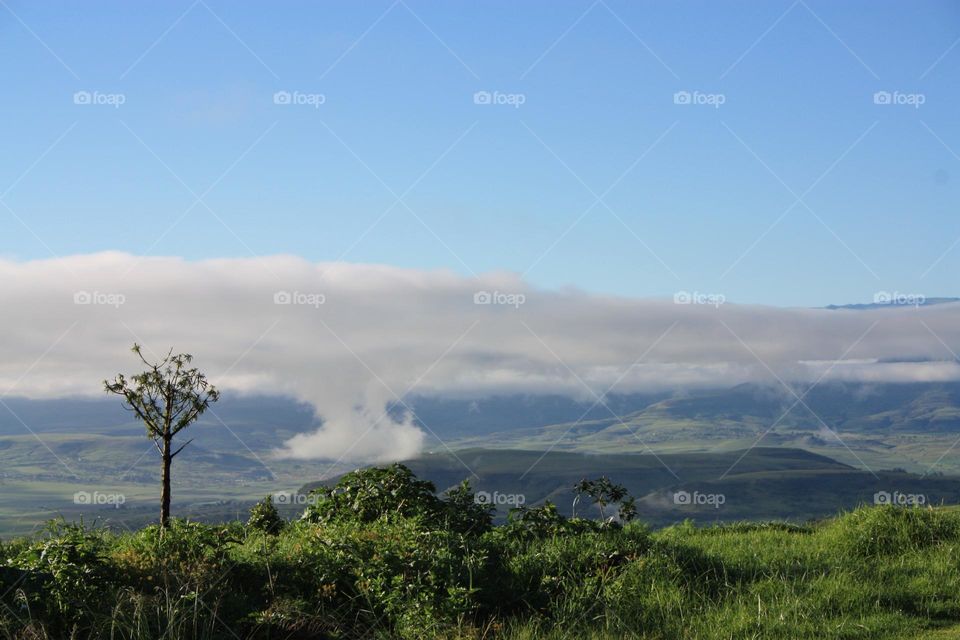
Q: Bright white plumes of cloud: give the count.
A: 1